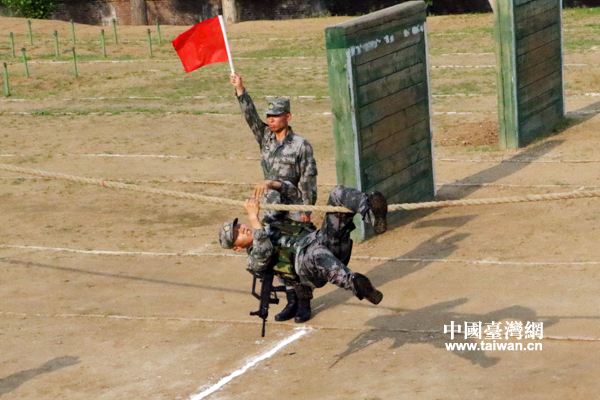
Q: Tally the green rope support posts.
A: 11